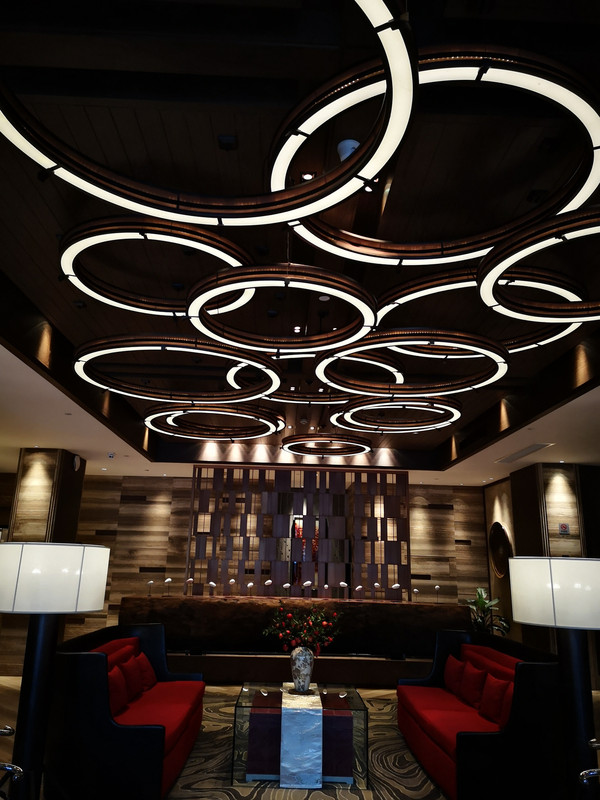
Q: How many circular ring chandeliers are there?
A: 14